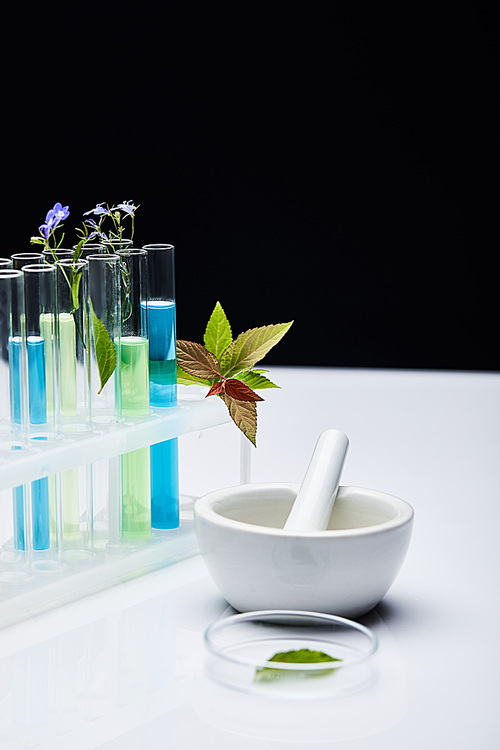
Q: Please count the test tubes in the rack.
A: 11